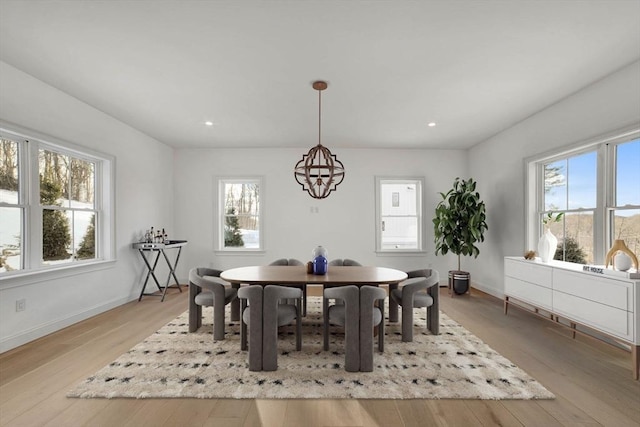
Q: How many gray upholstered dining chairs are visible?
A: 6